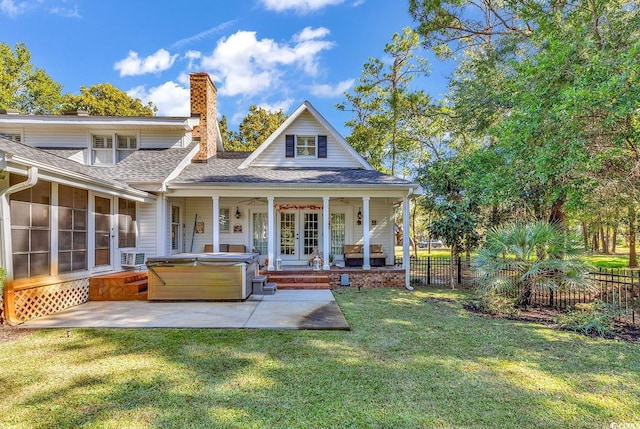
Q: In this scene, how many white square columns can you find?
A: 5